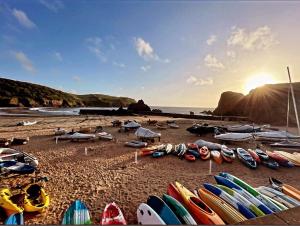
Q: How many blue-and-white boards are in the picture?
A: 2